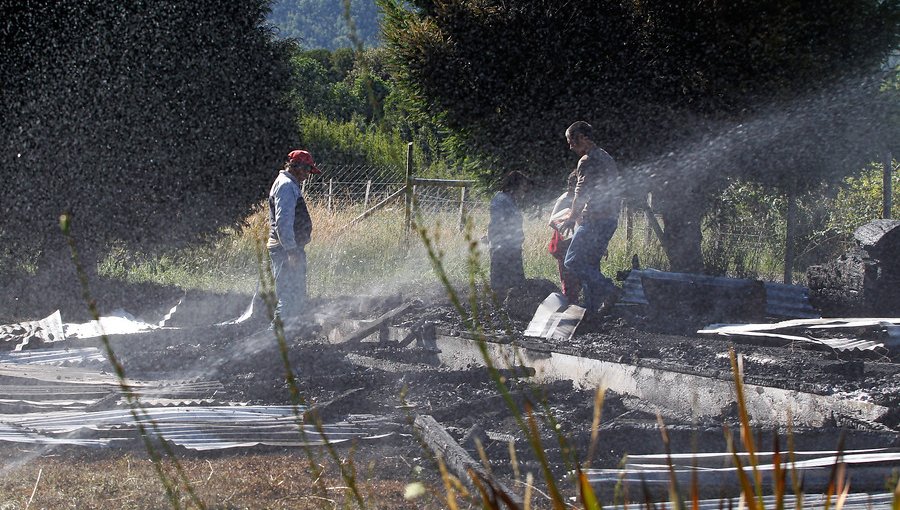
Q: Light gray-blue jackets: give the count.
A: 1